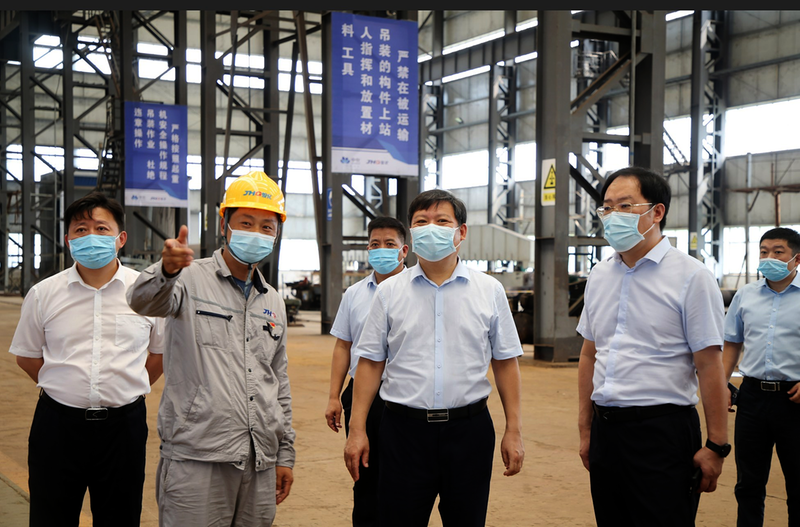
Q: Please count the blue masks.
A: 6